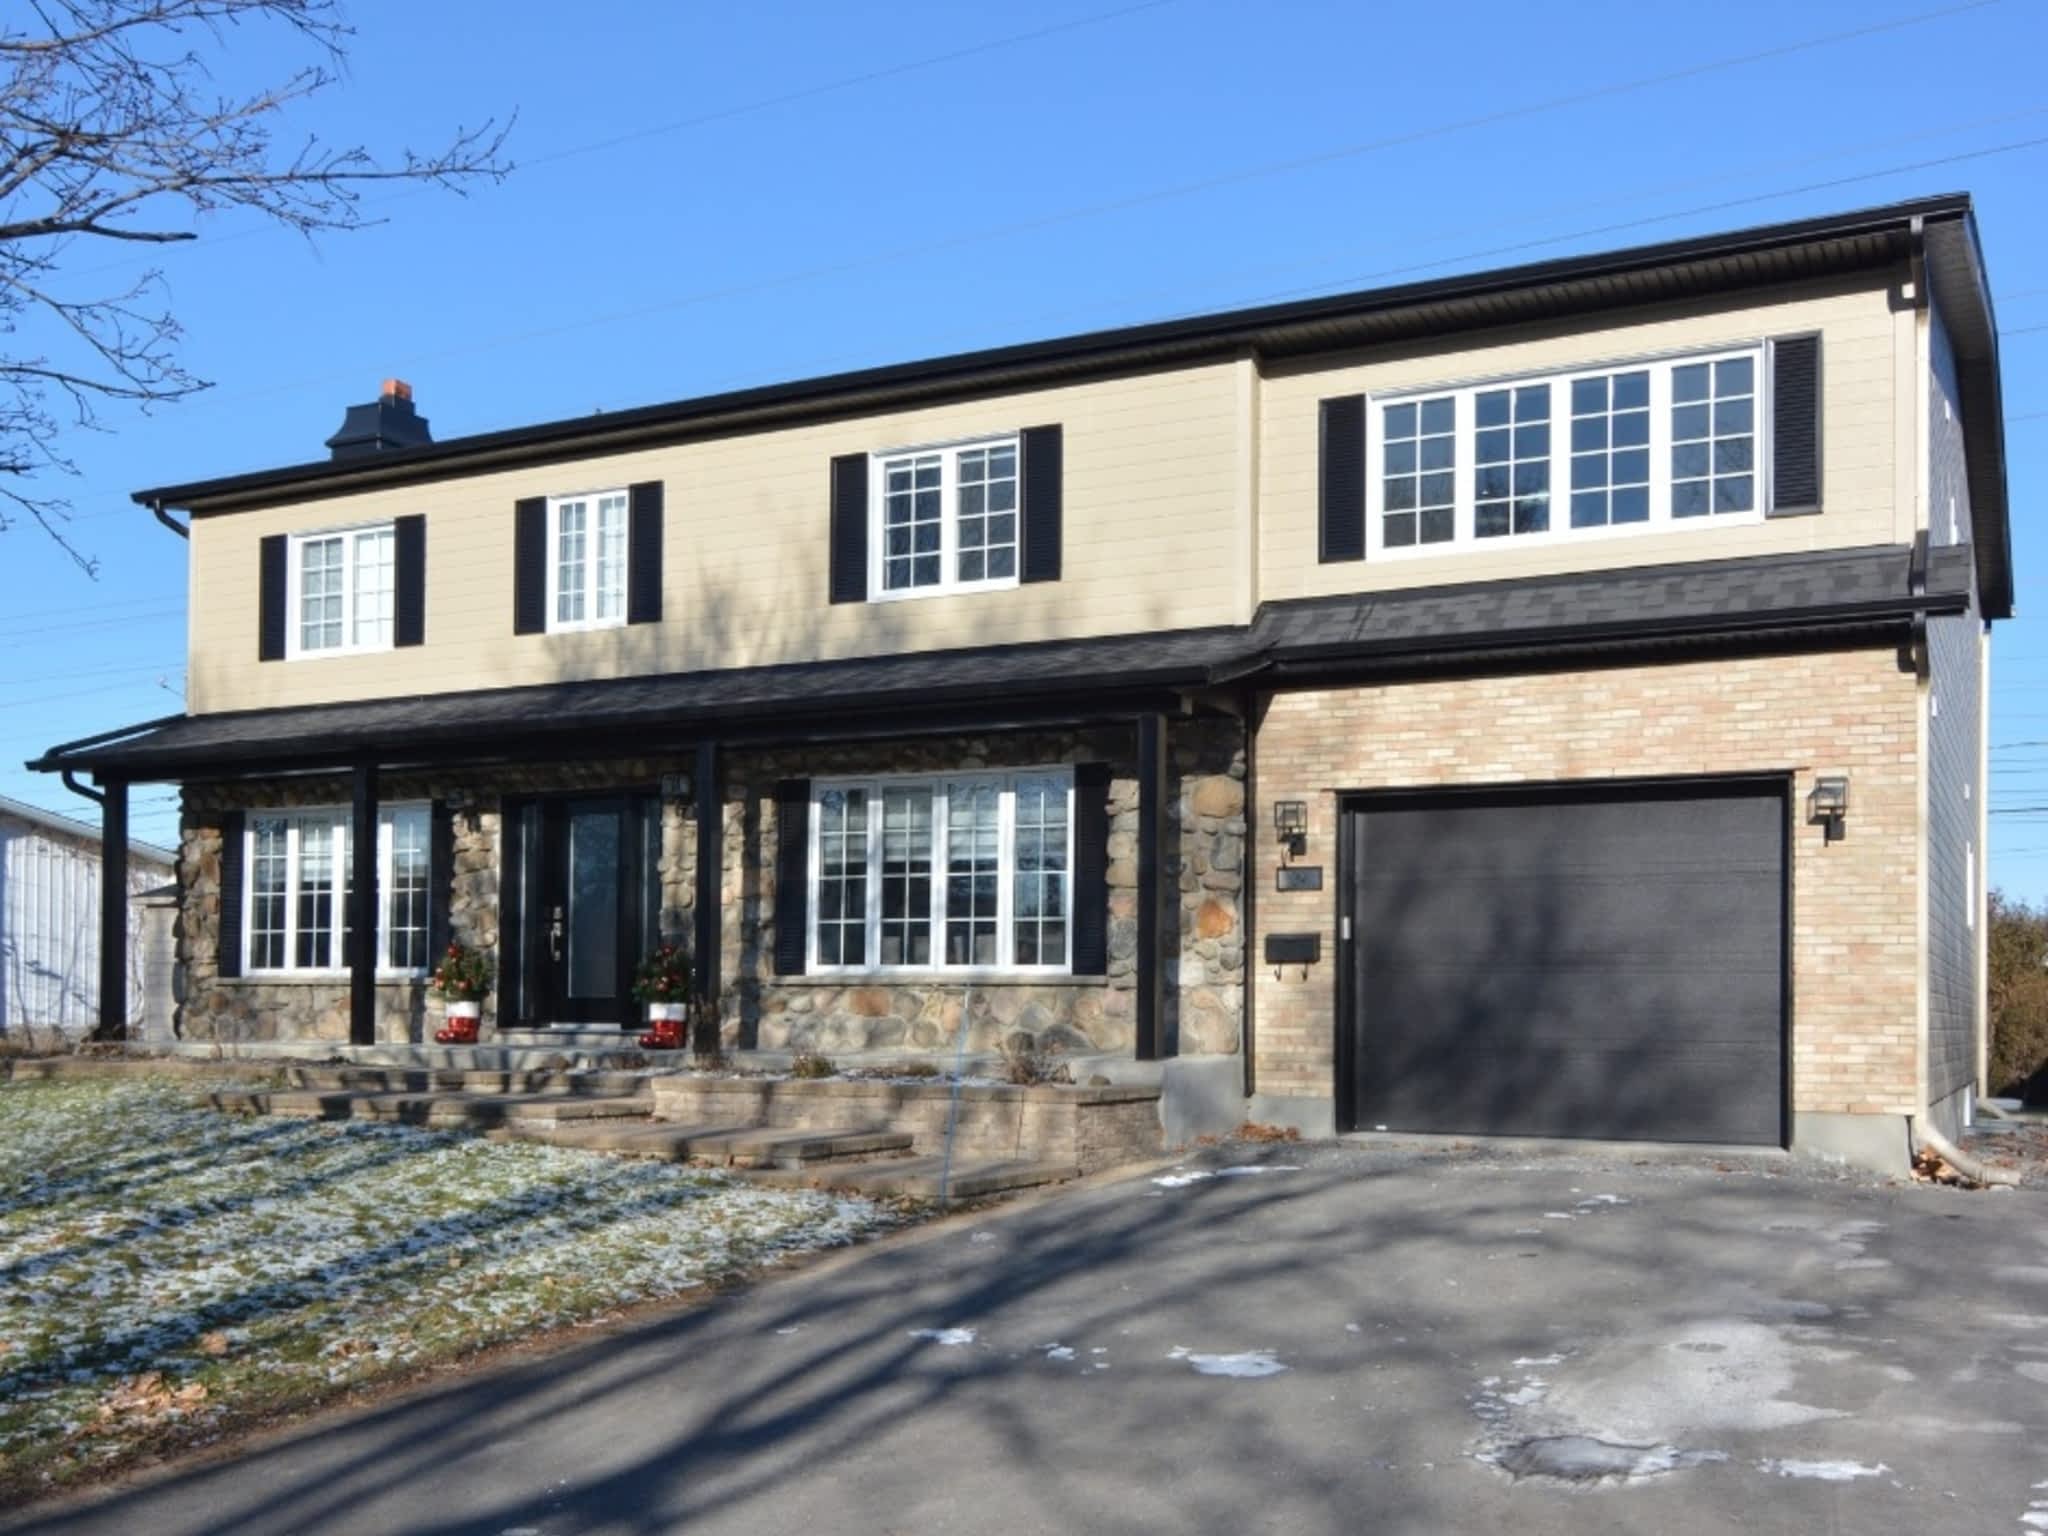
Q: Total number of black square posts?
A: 4